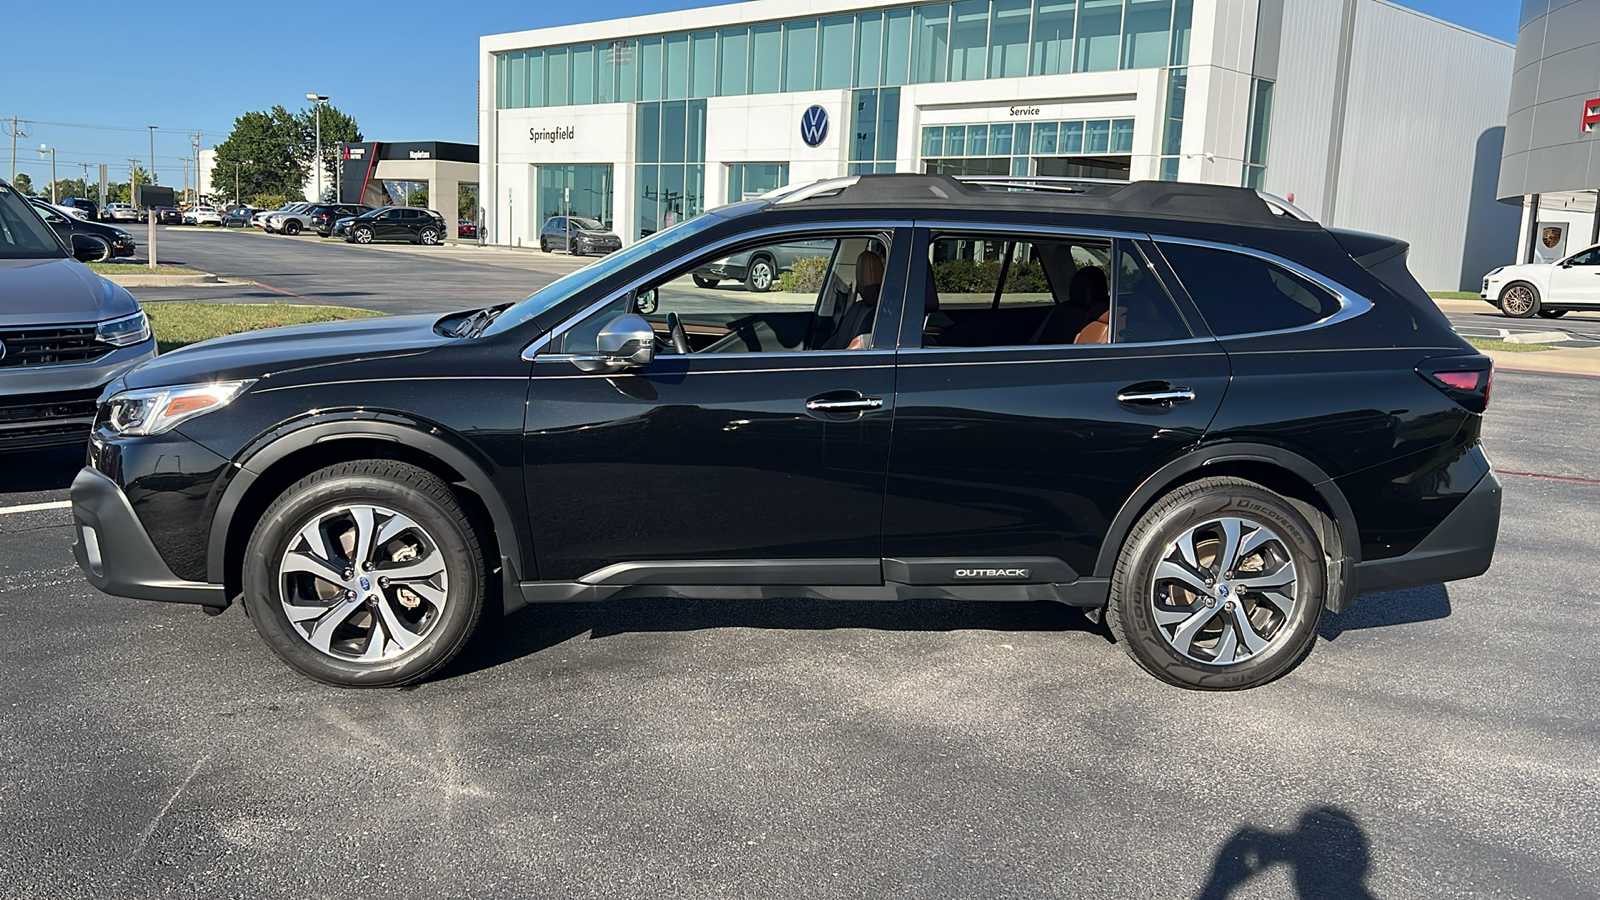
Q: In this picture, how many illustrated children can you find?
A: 0